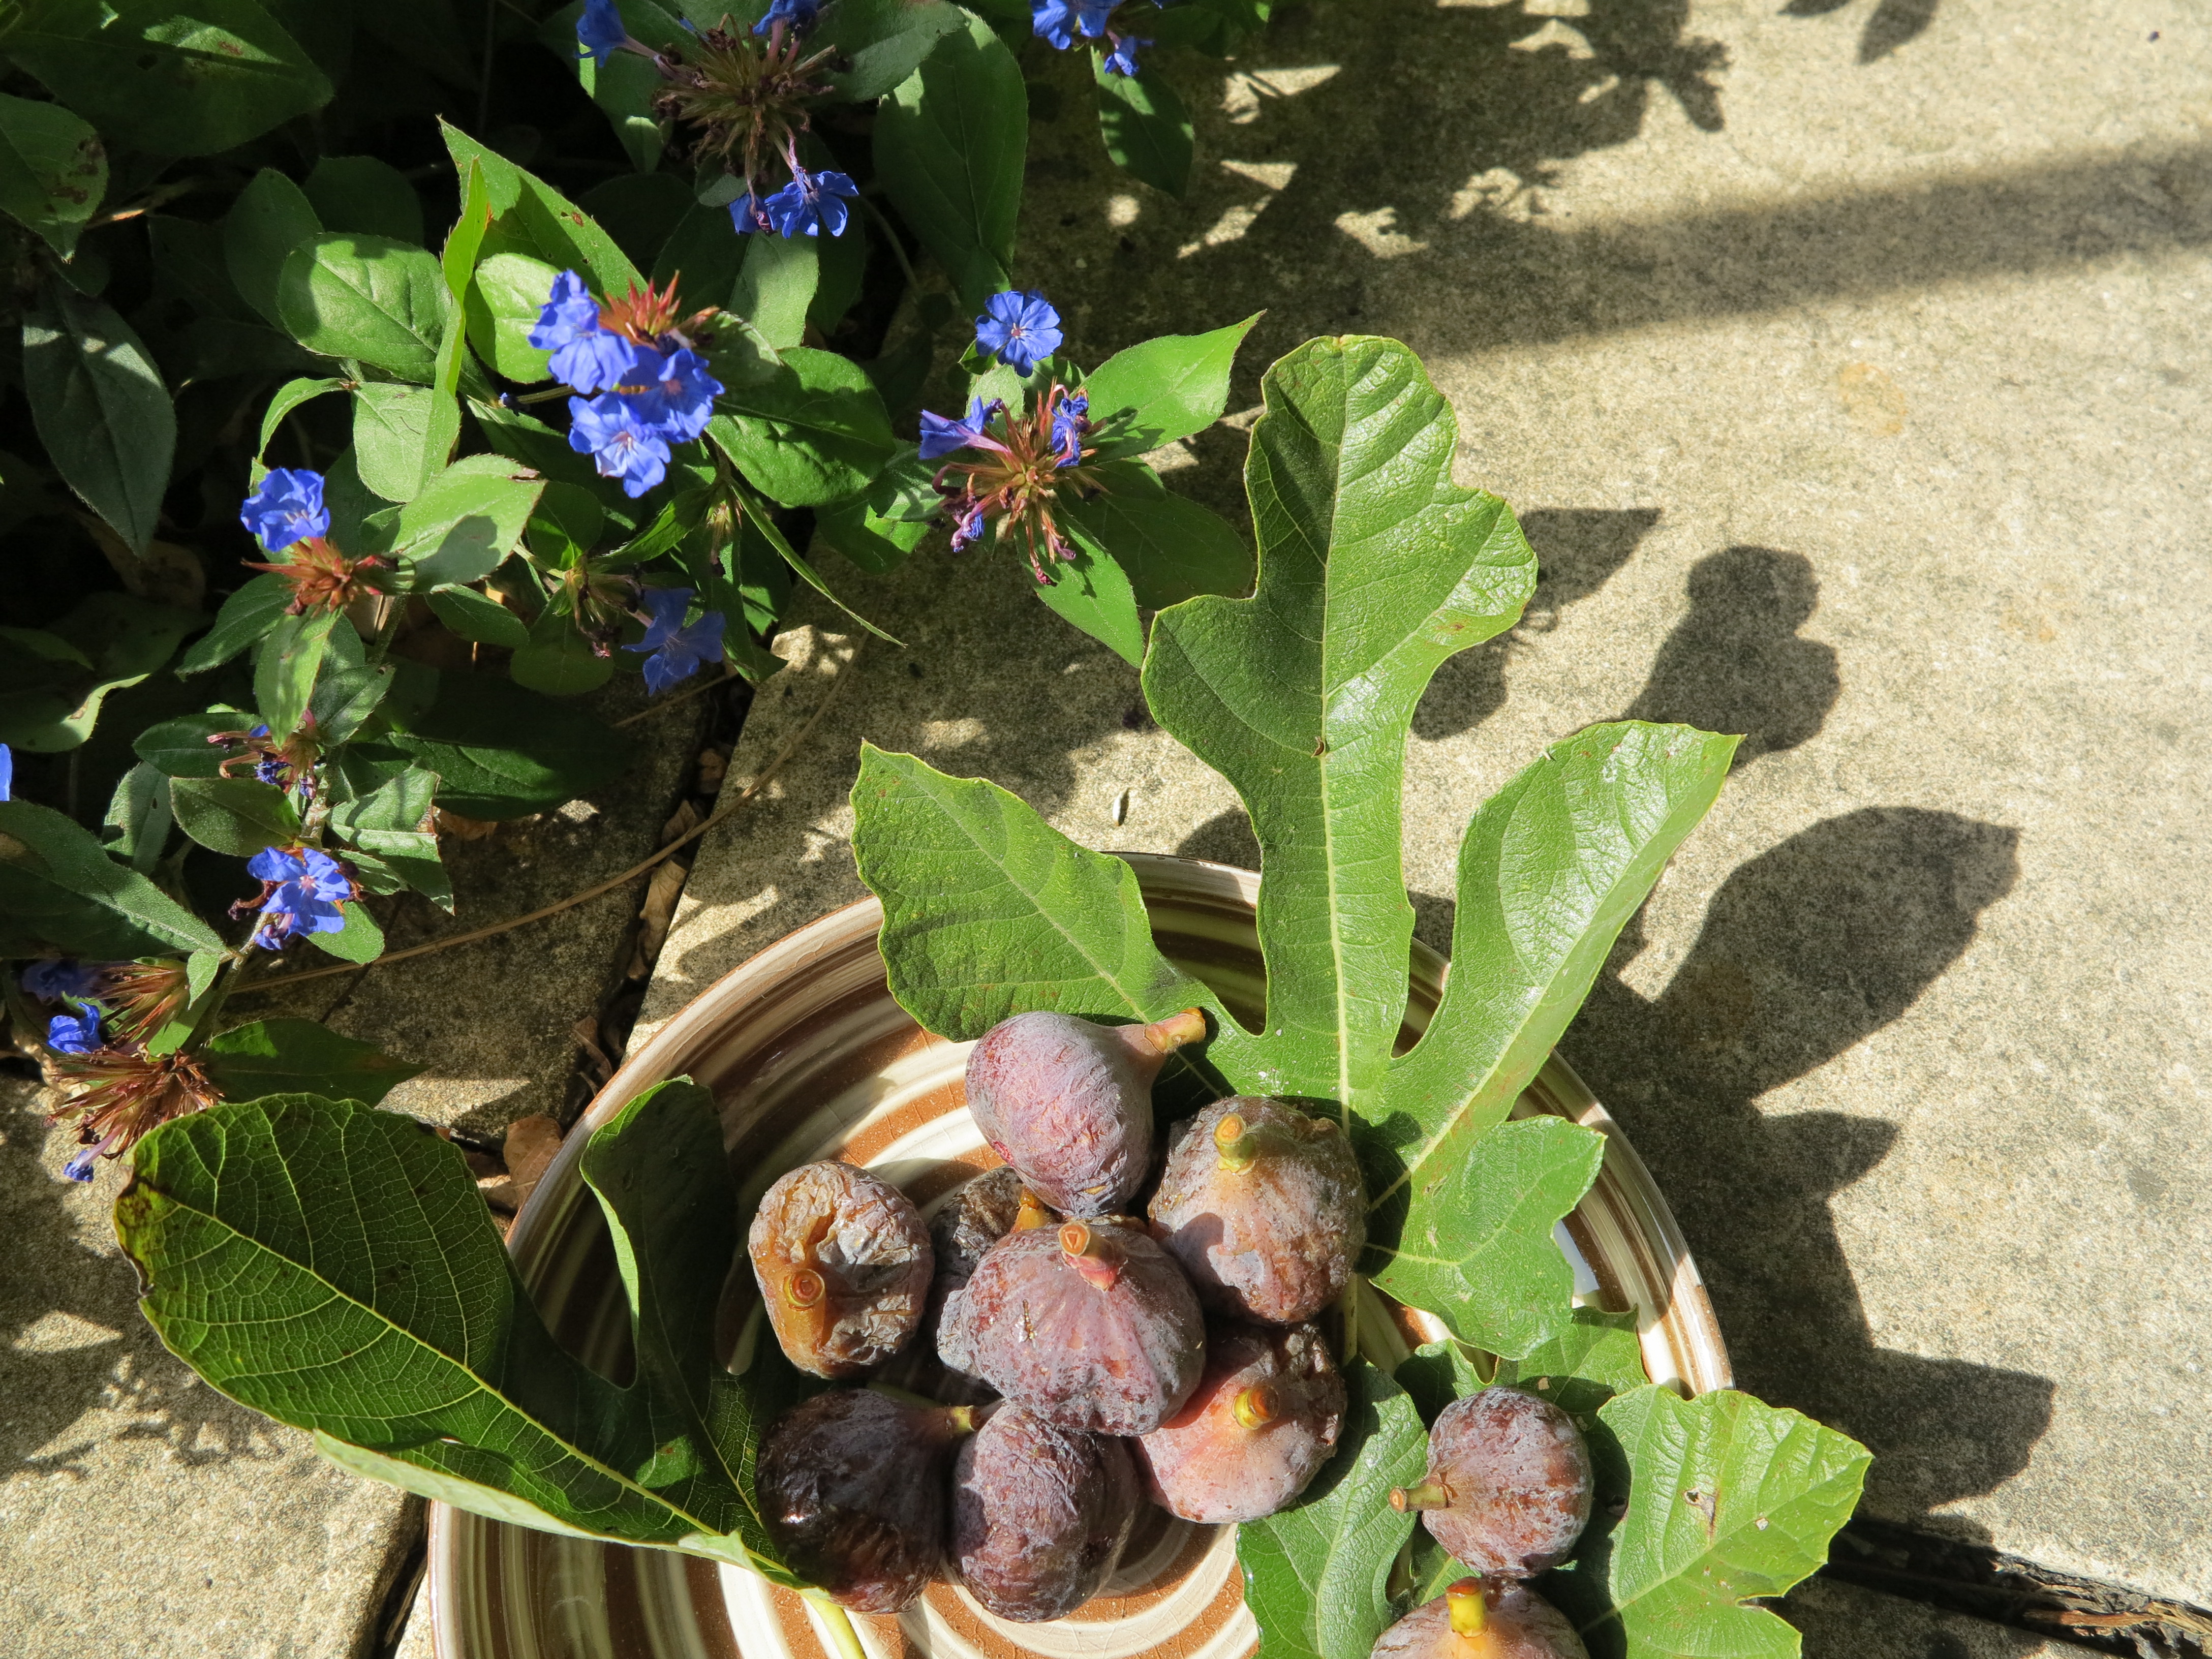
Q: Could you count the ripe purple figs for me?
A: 10